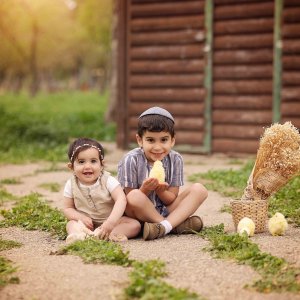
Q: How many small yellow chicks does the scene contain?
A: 3